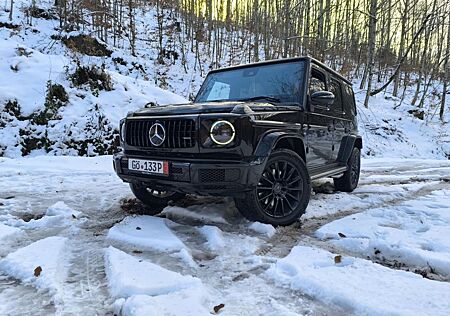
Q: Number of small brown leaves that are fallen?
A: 3